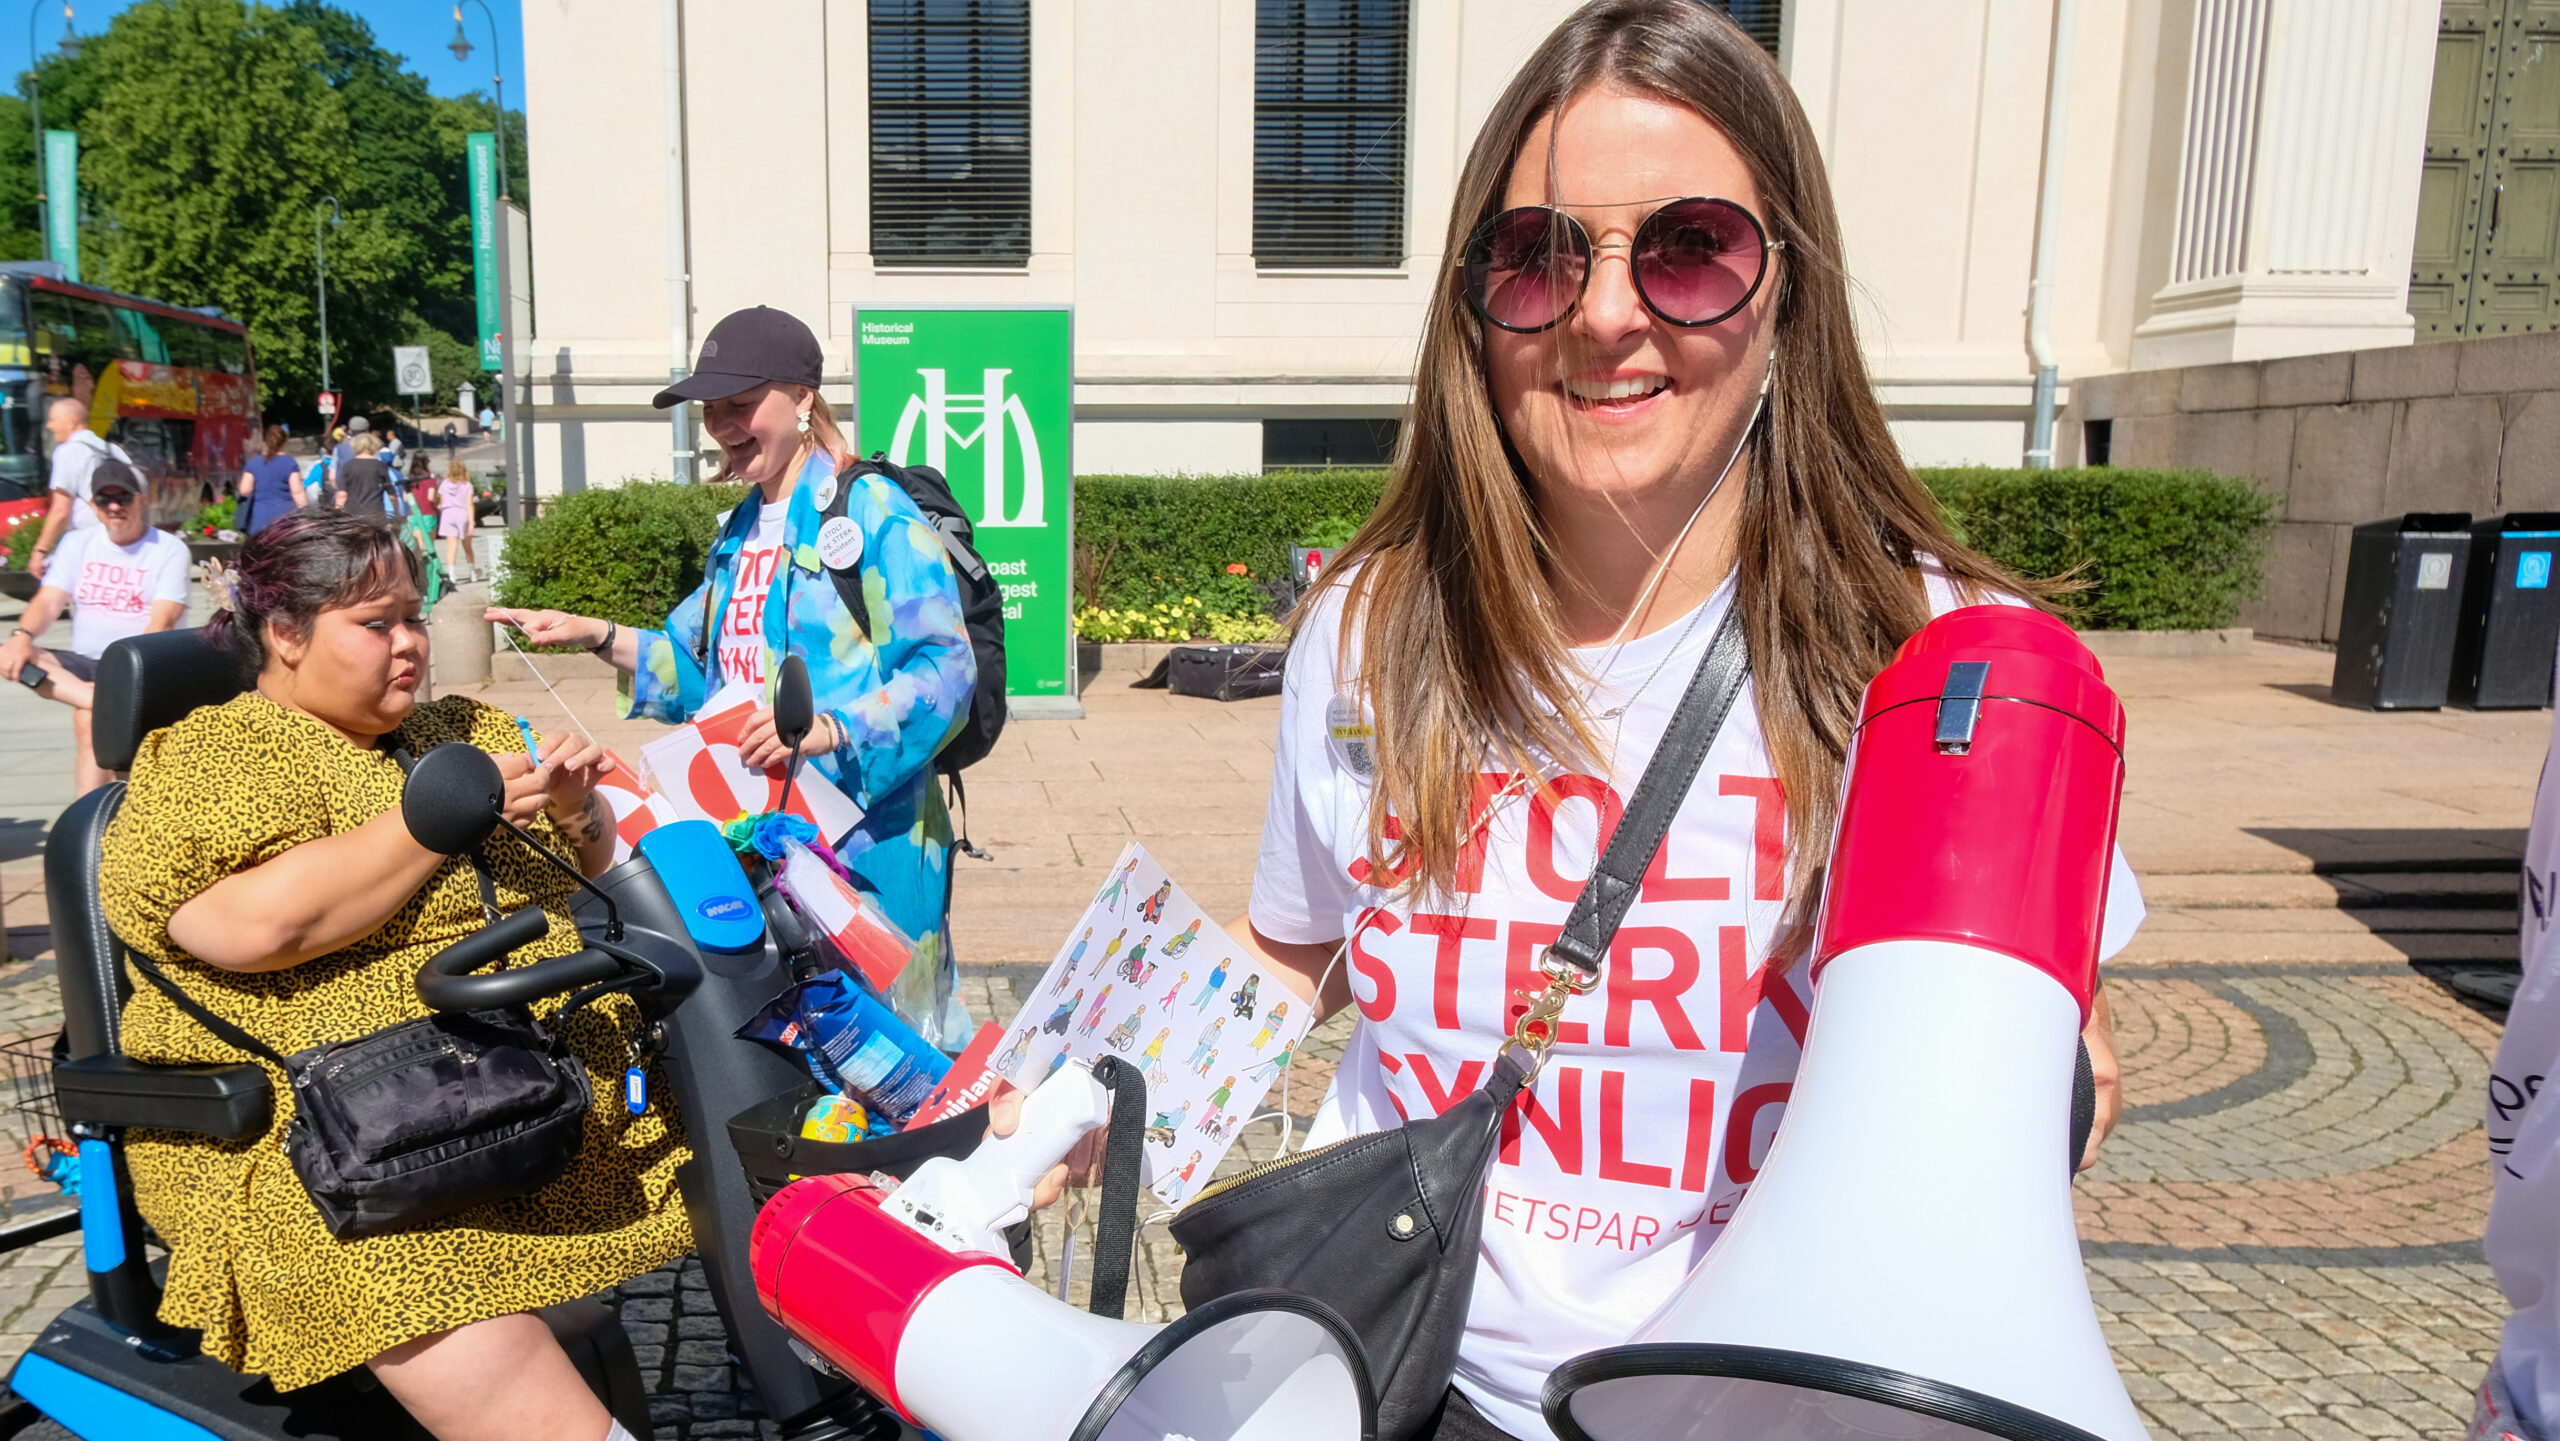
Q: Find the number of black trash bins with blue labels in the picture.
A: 1